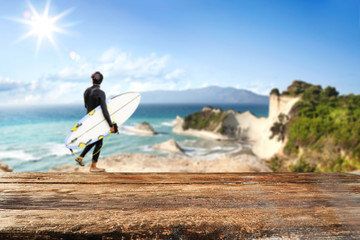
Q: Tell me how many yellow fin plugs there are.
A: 4